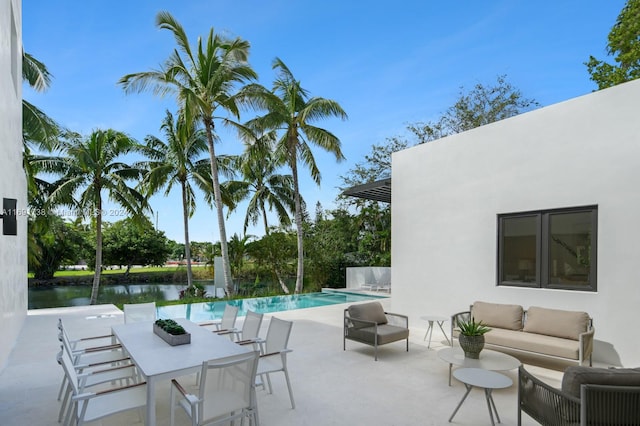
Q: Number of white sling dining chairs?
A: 8